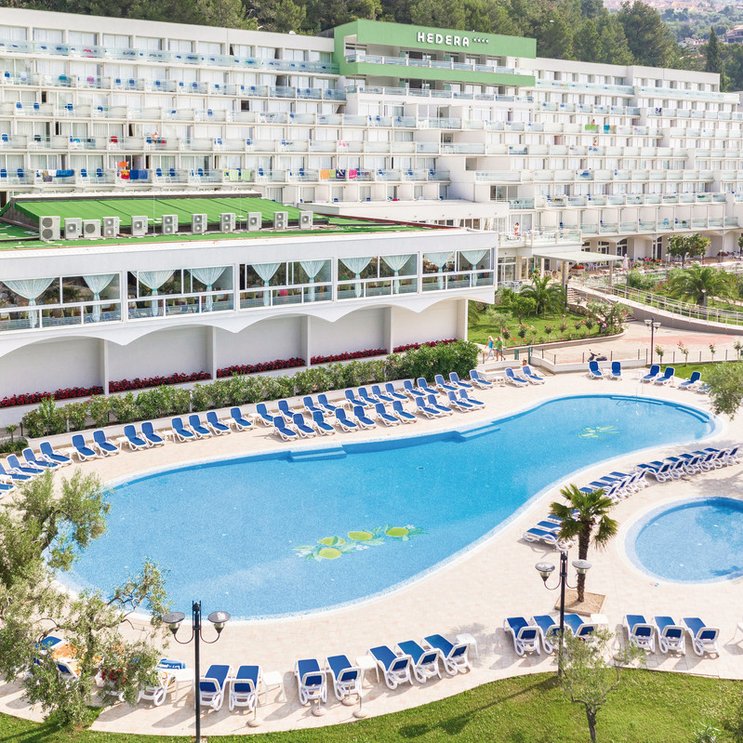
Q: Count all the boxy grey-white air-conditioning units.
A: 11